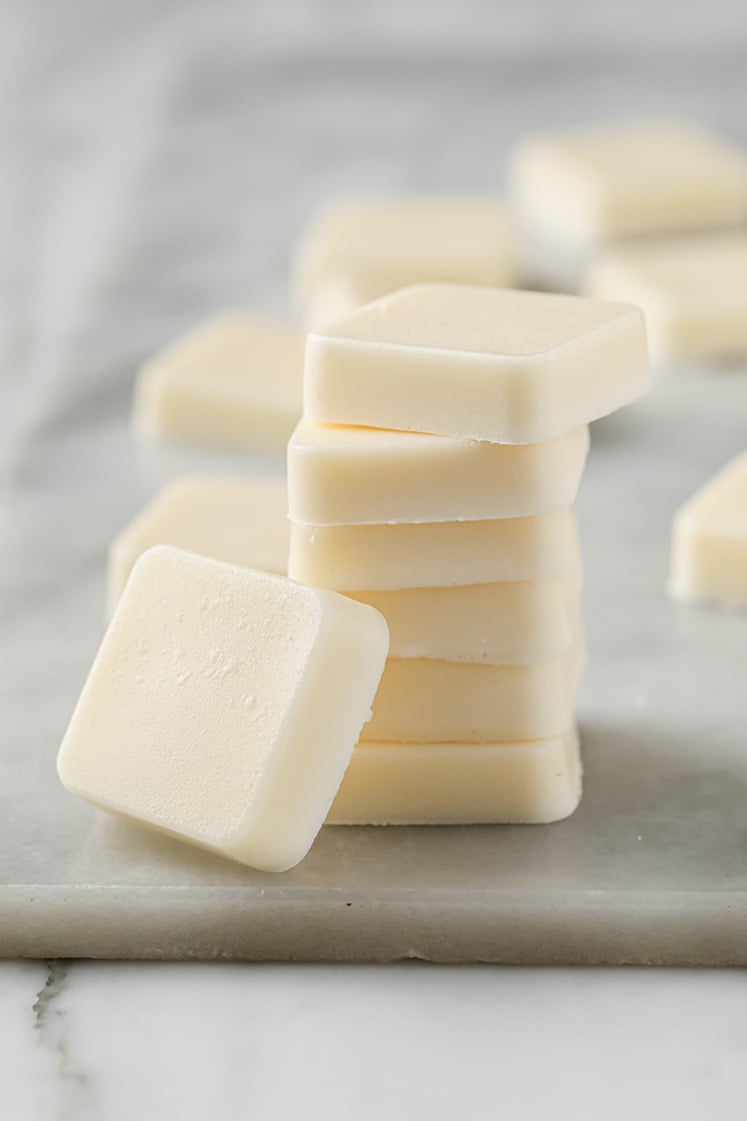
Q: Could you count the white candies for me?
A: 13